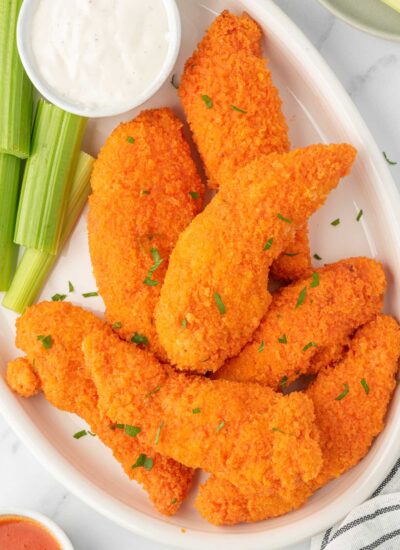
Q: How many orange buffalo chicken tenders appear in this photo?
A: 7